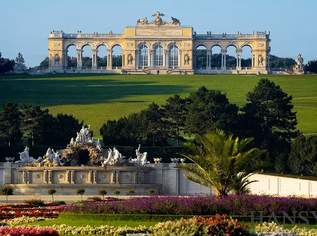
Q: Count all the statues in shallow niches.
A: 4